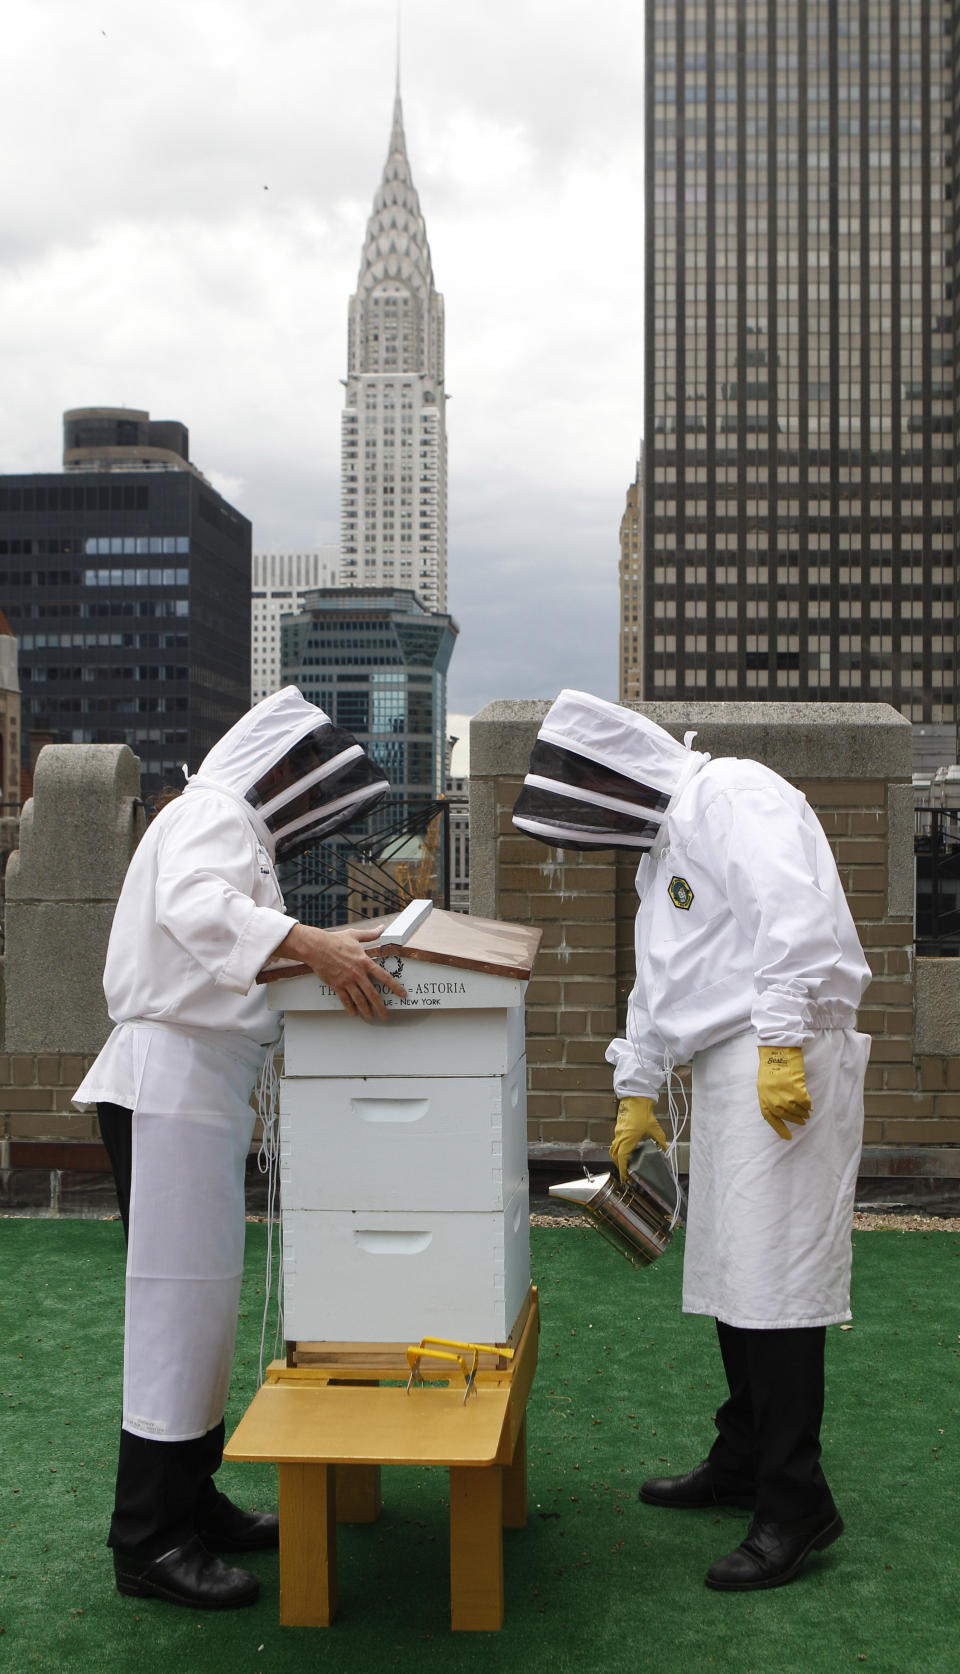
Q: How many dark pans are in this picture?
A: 2